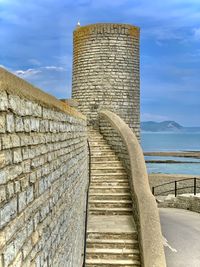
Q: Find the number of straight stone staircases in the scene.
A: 1